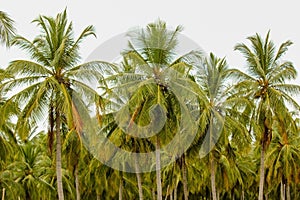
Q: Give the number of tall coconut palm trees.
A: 4